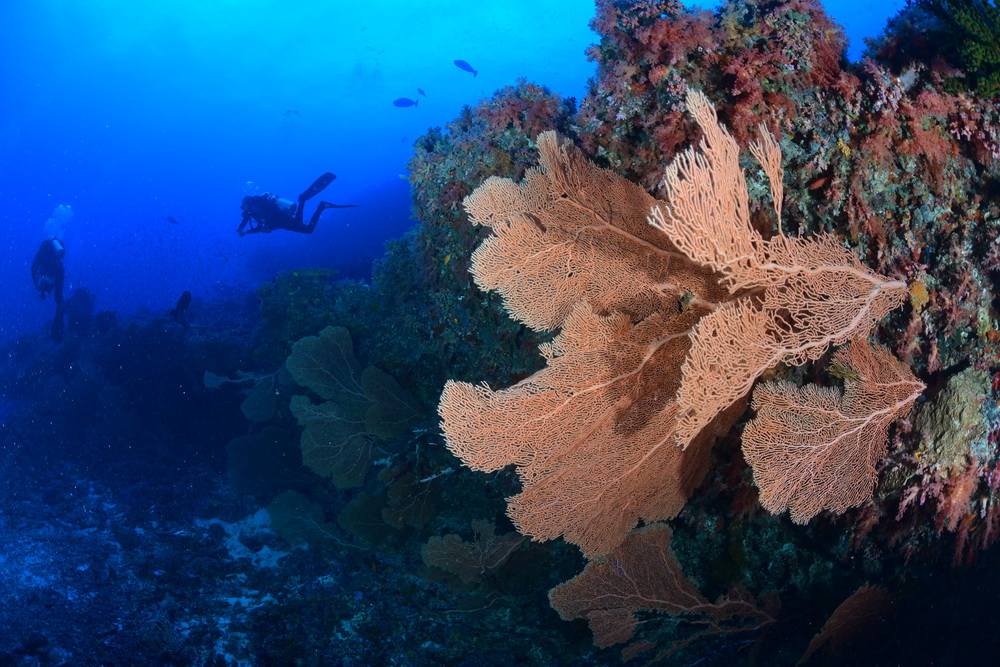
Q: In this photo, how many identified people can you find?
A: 2